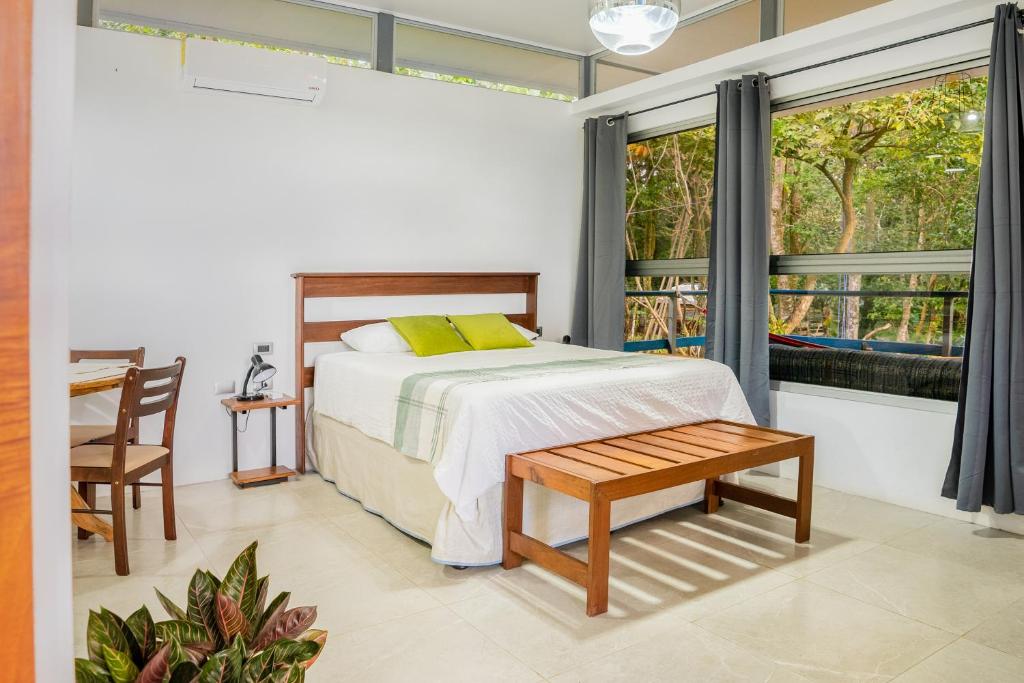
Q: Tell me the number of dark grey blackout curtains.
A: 3